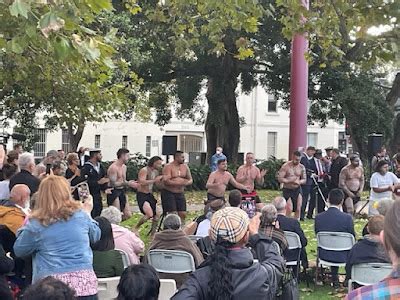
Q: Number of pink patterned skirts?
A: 1